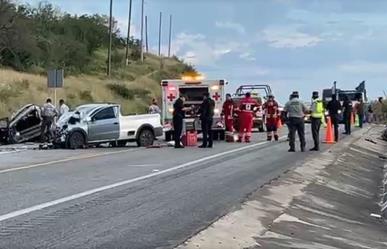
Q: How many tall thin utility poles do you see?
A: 6